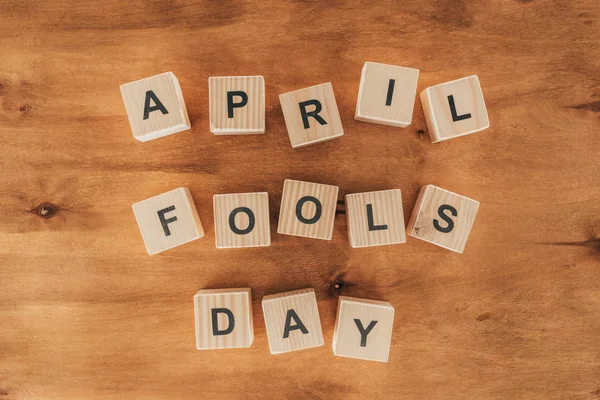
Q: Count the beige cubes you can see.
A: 13